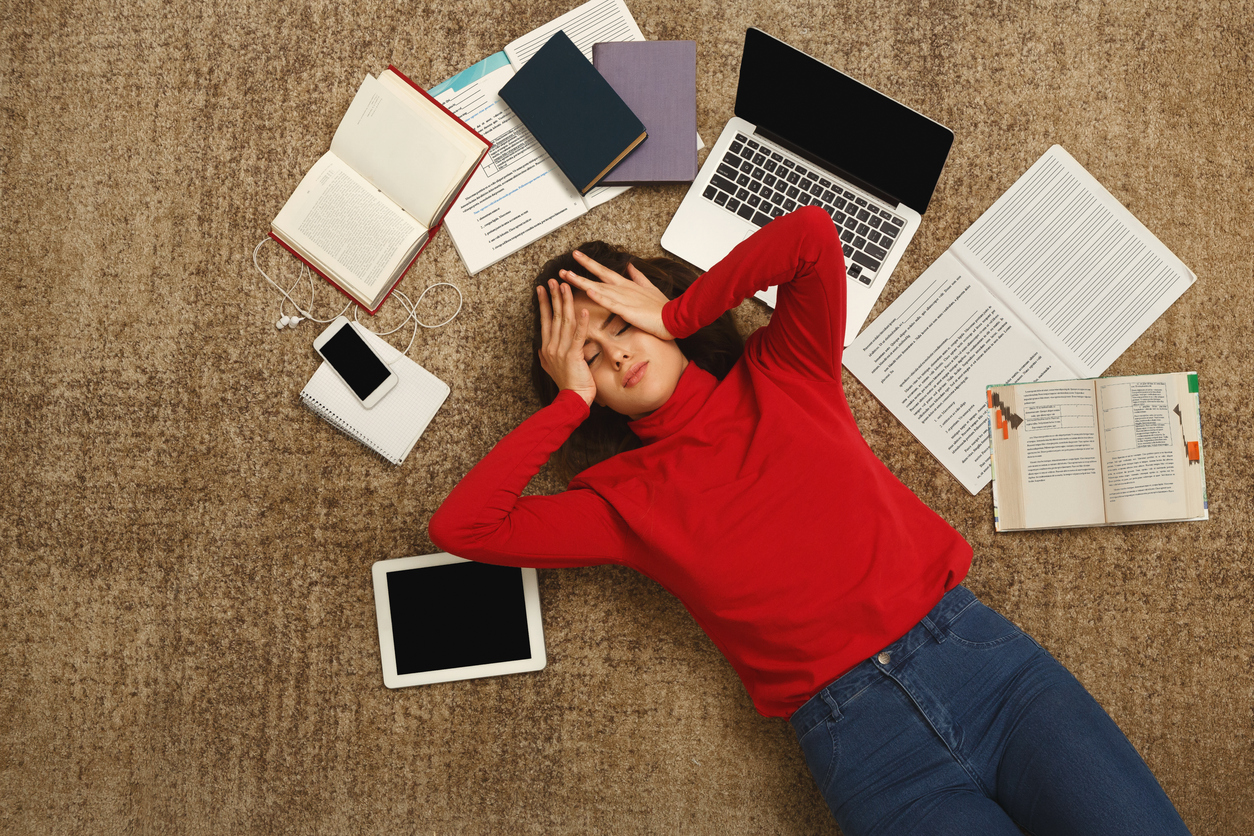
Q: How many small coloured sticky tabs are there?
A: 5